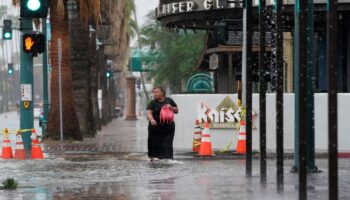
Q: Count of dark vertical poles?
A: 5